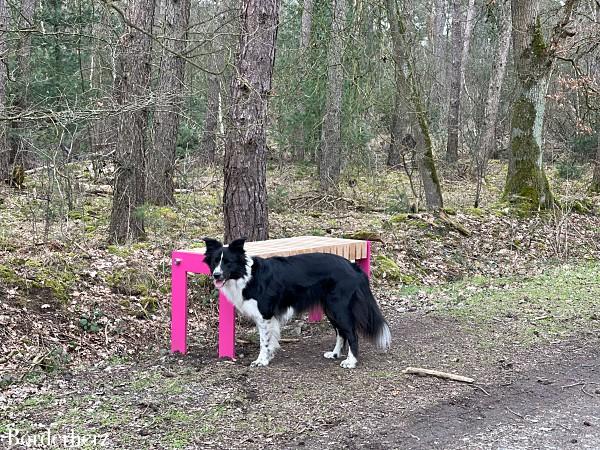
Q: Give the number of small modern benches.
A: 1